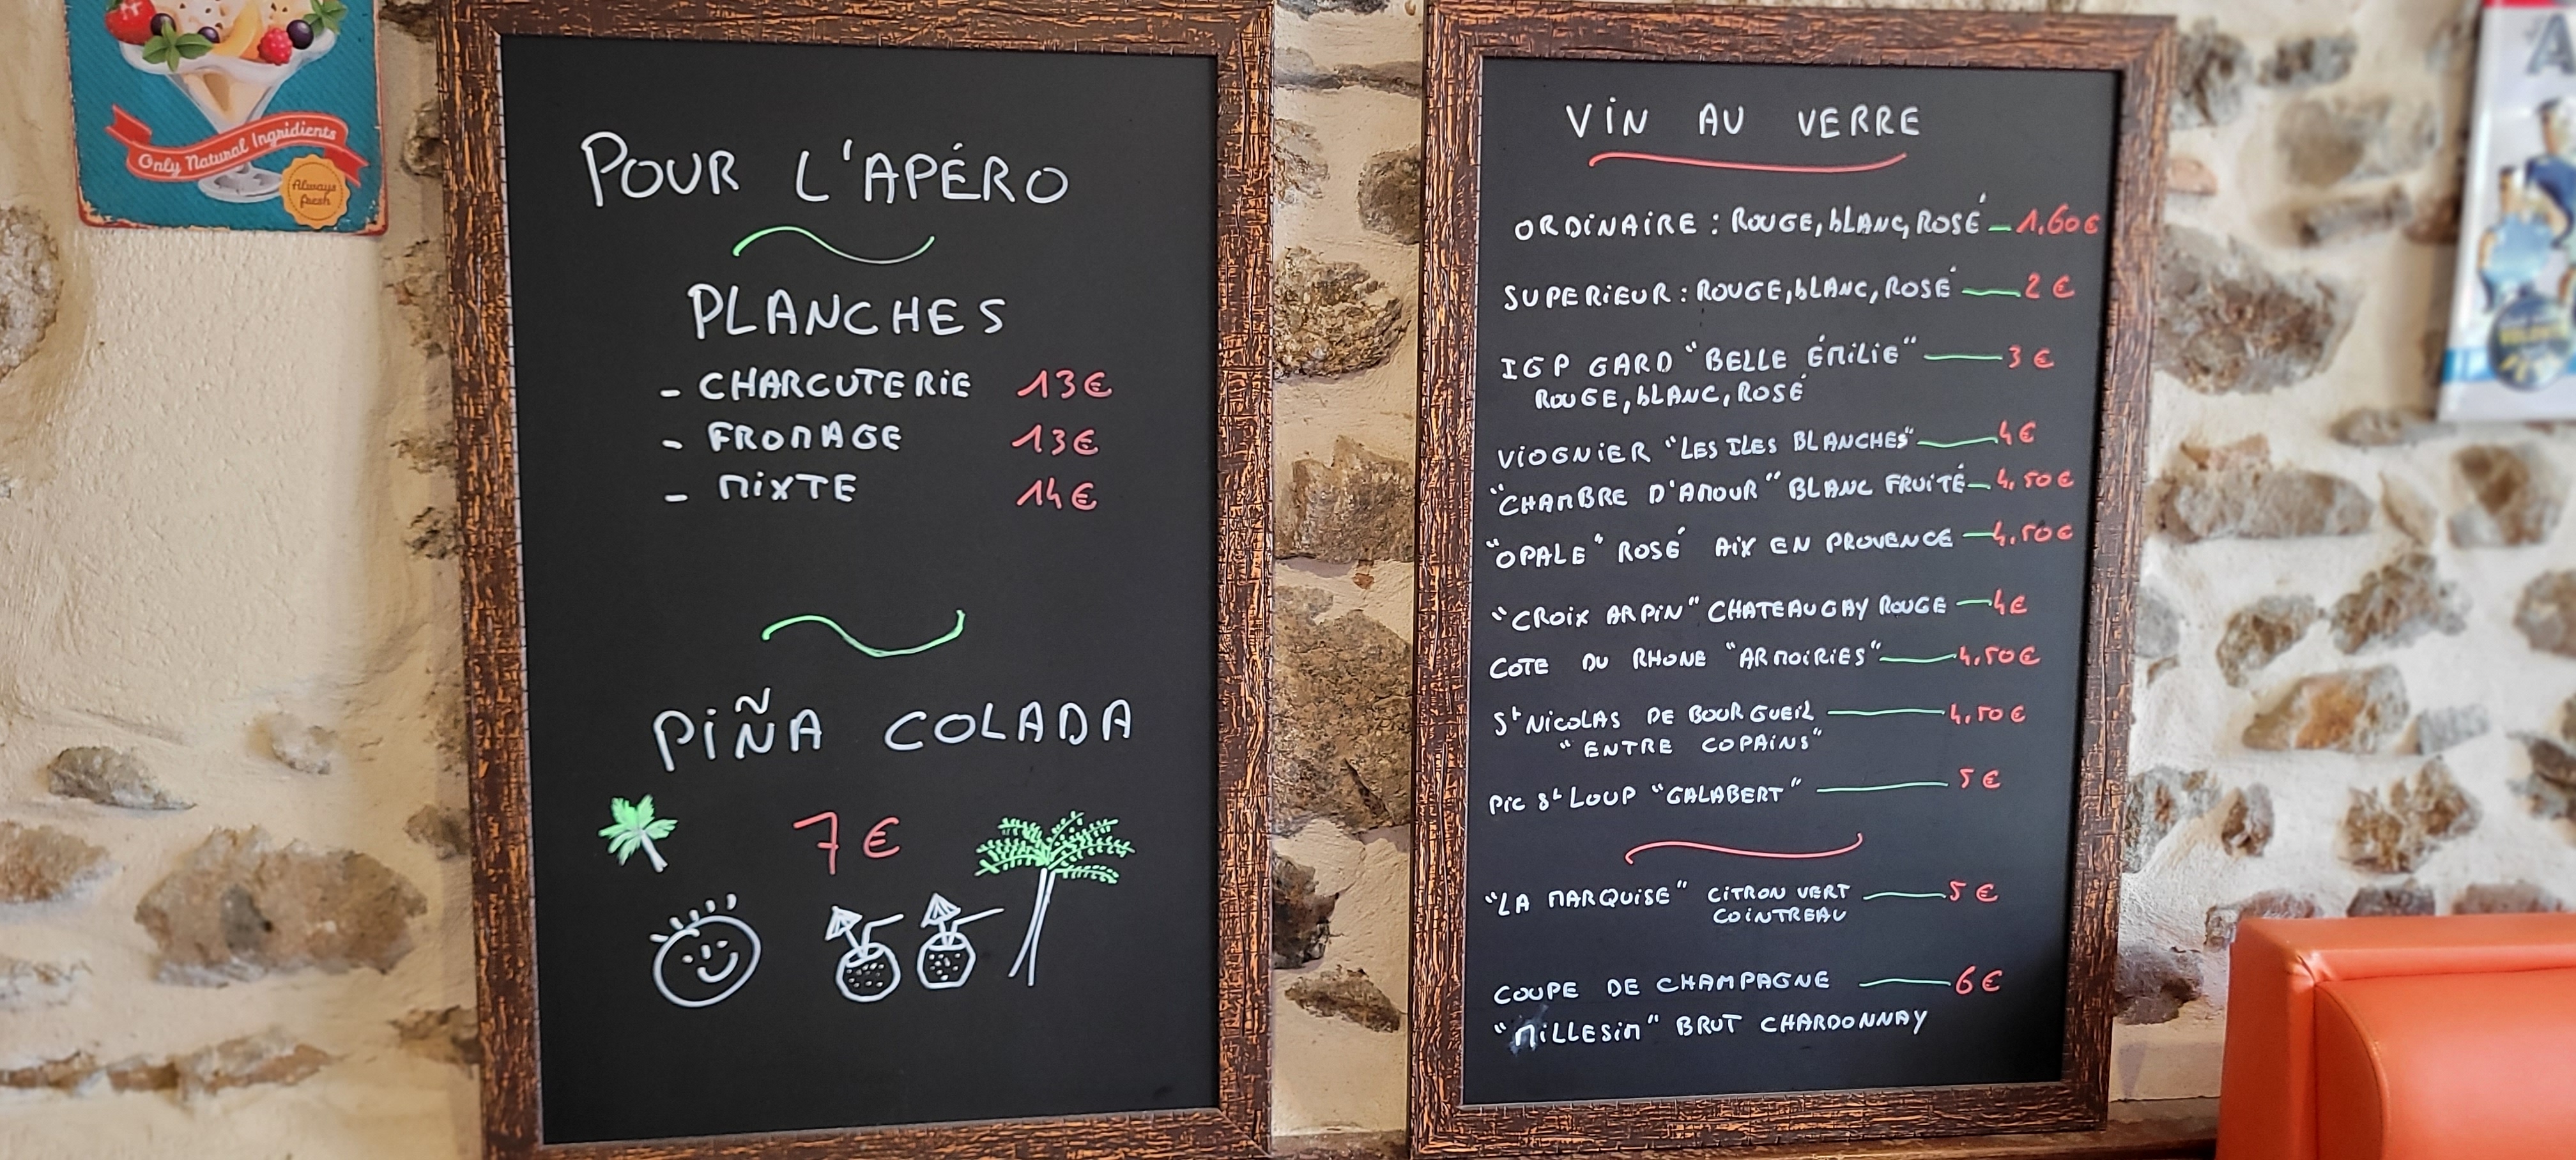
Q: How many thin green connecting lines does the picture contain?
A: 12